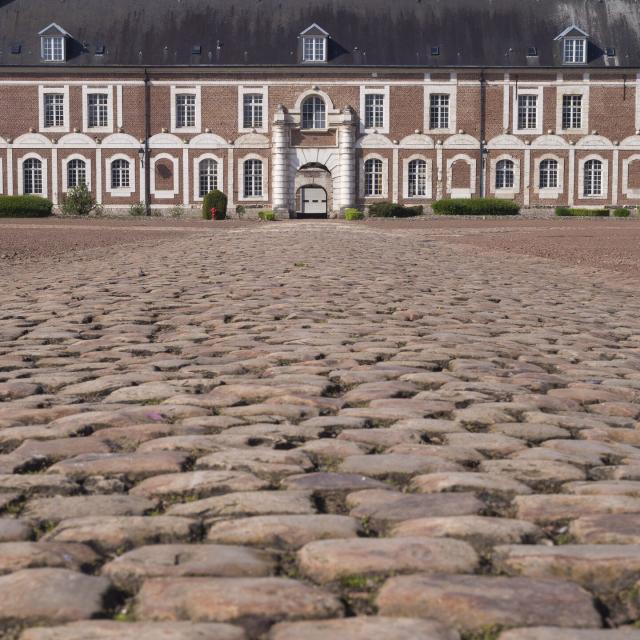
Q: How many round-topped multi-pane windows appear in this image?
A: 11